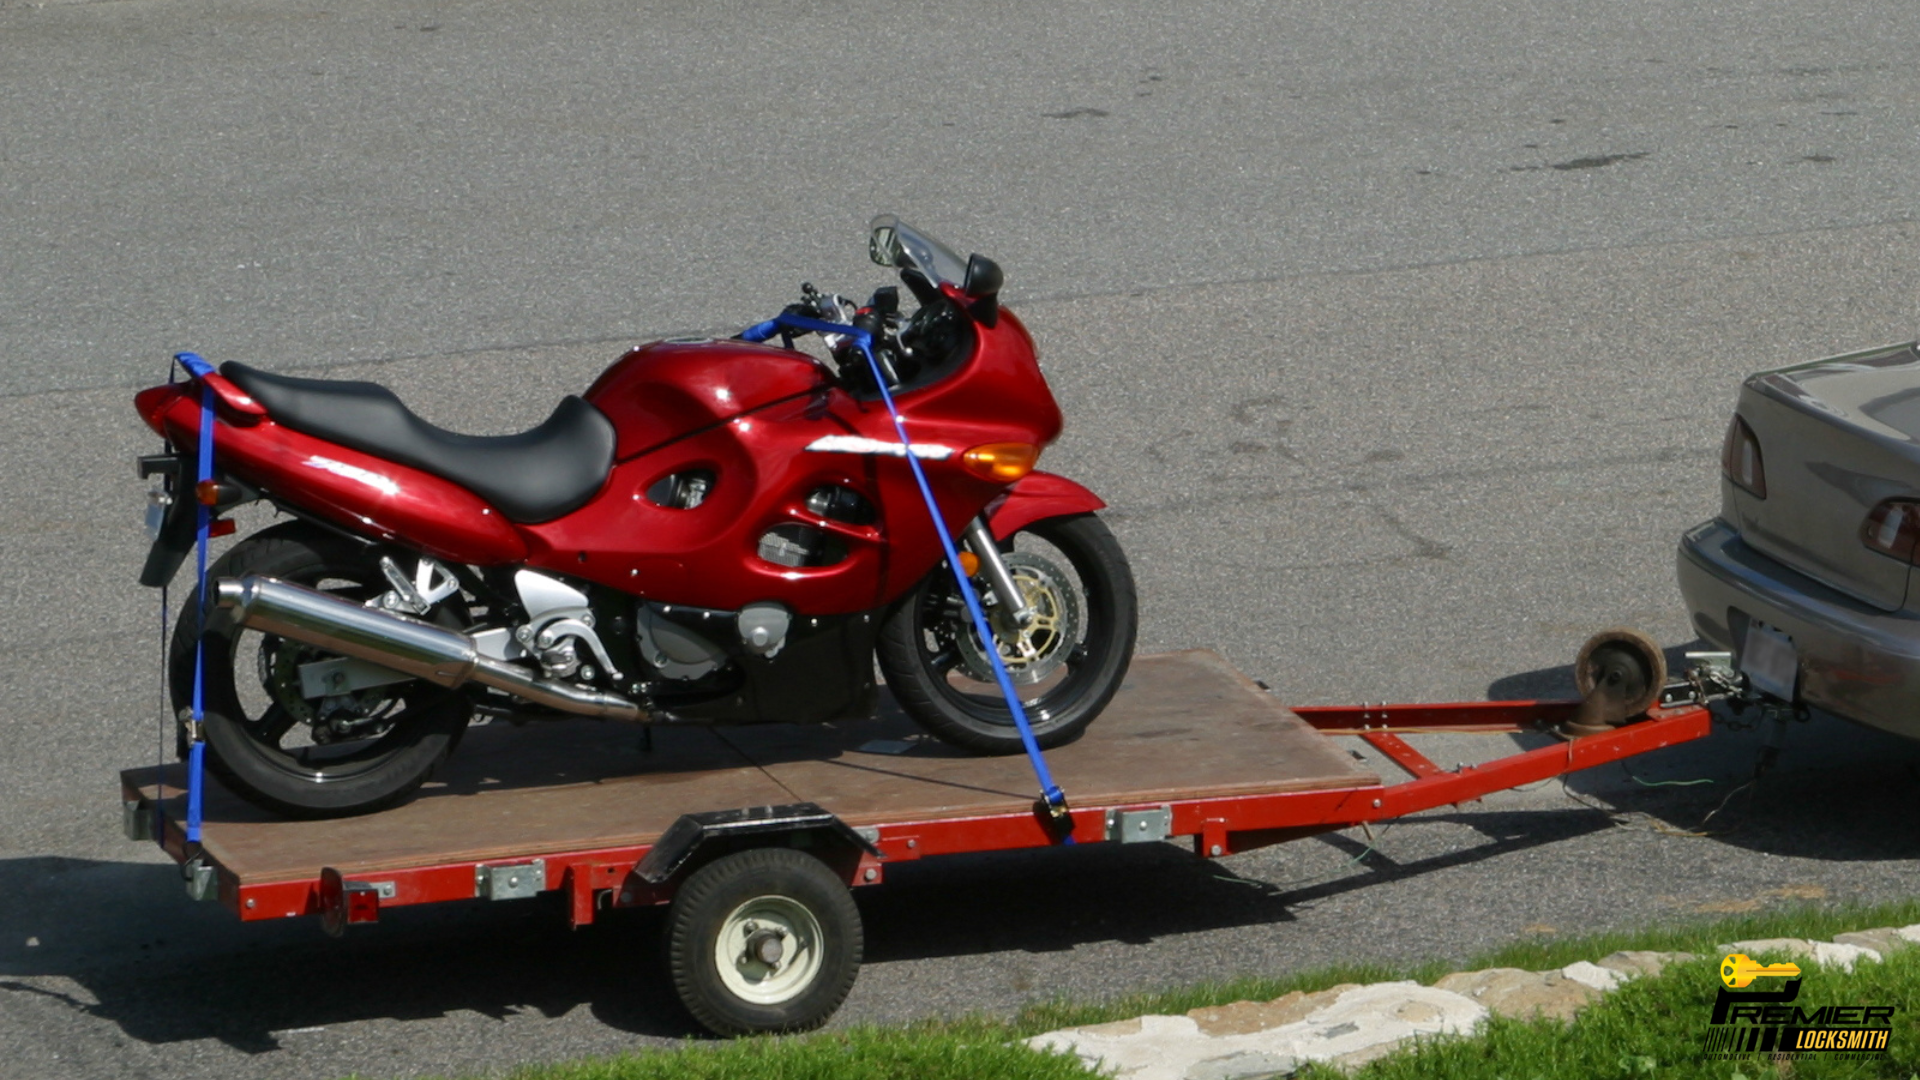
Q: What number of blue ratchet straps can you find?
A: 2